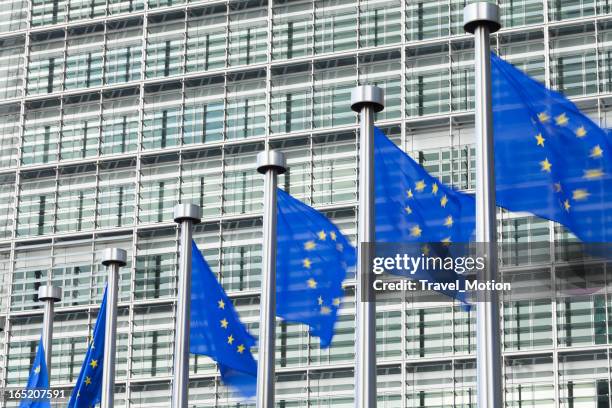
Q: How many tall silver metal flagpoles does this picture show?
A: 6